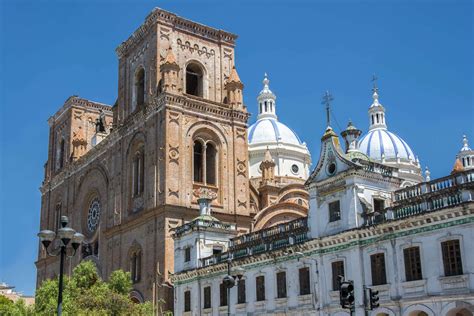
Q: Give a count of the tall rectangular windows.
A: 11